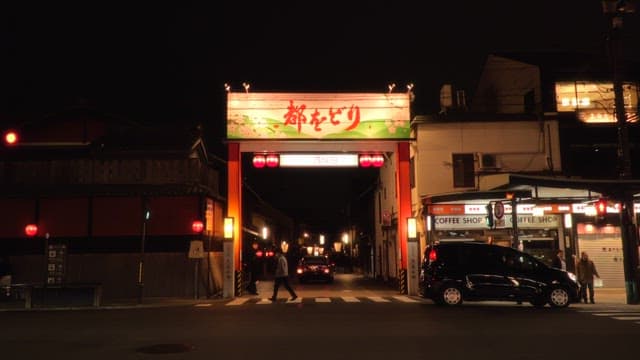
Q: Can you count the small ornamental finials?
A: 4